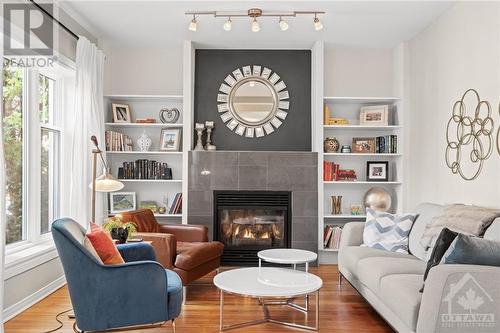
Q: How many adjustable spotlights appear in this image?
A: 5